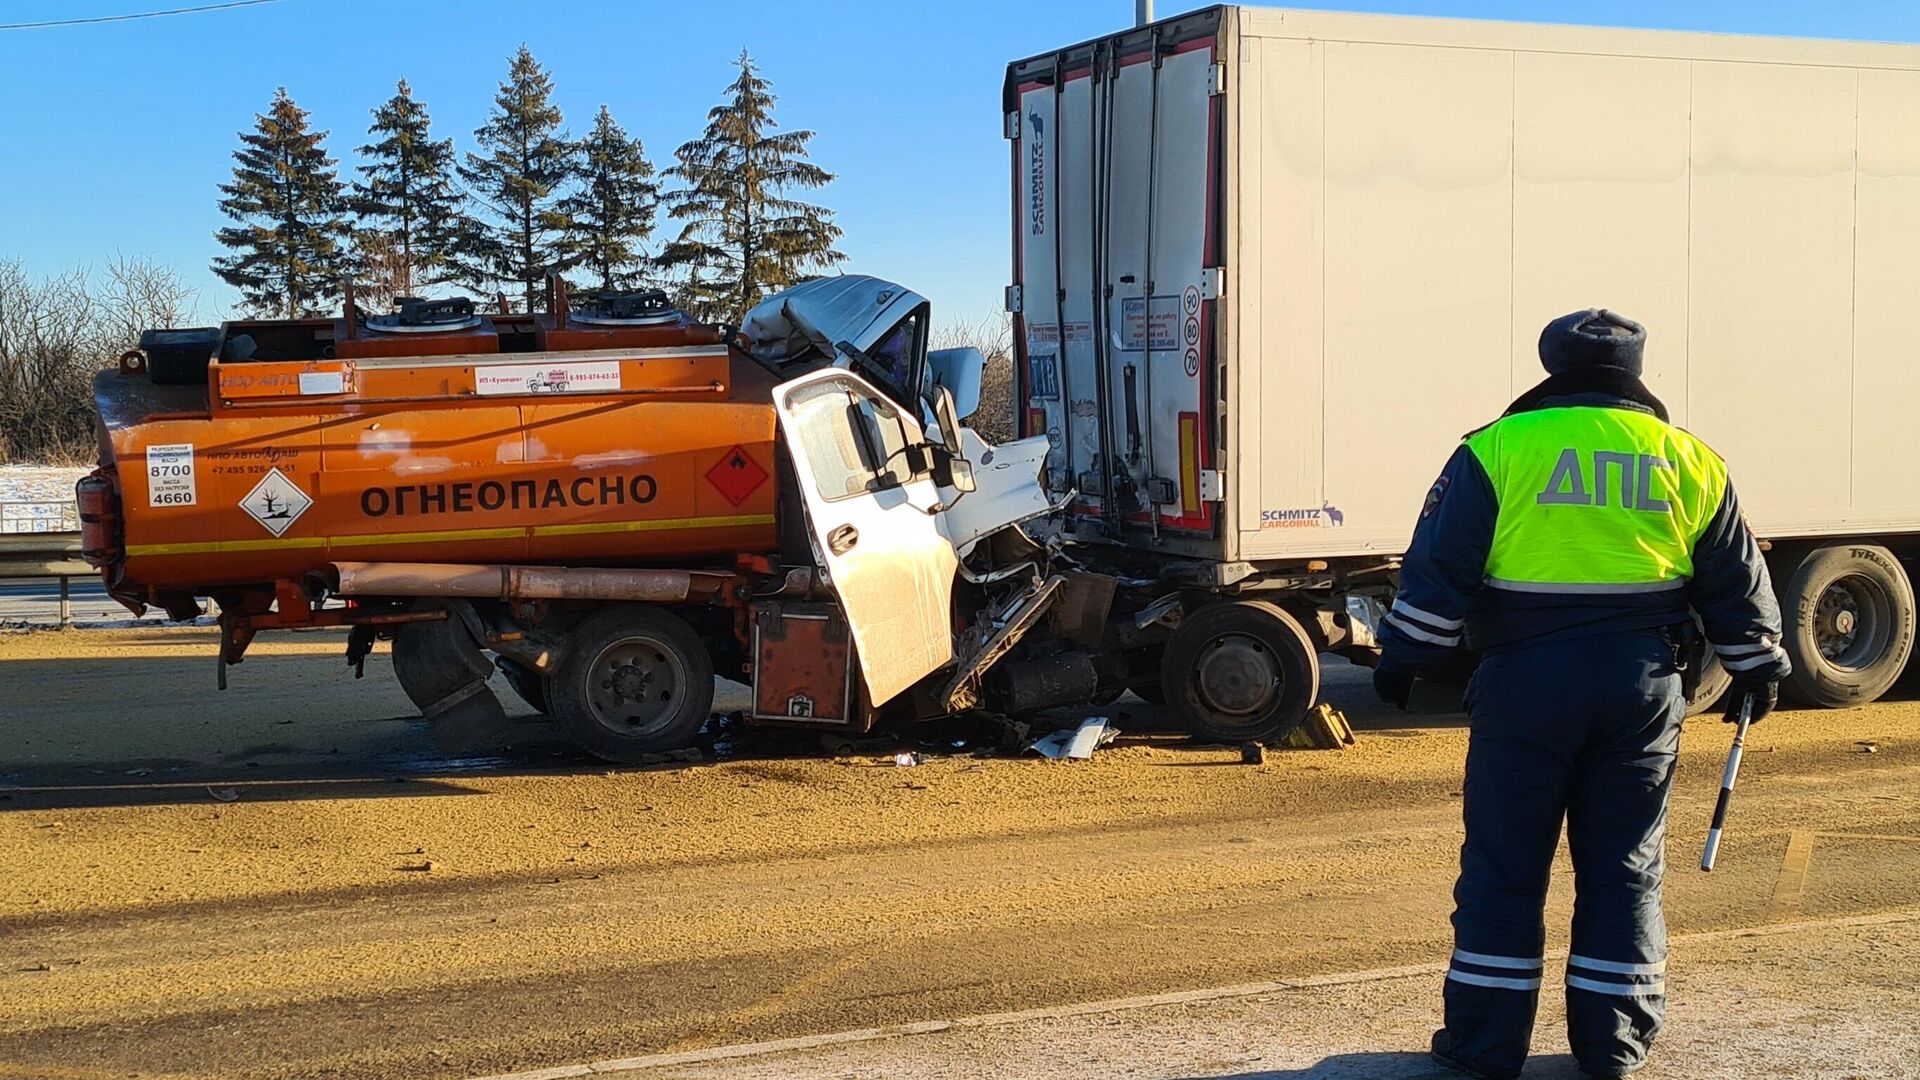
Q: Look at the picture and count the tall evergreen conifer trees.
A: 5